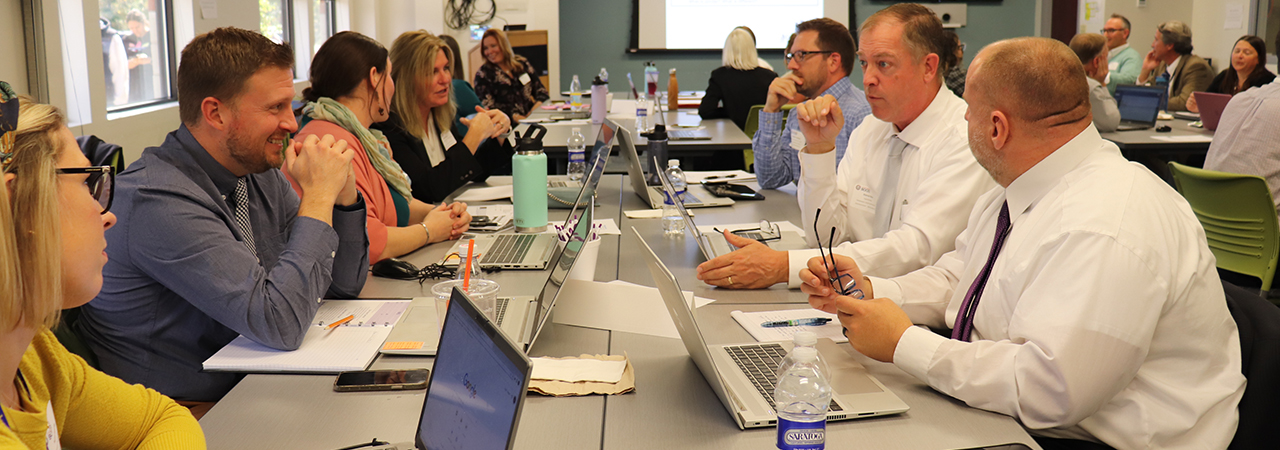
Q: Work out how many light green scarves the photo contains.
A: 1